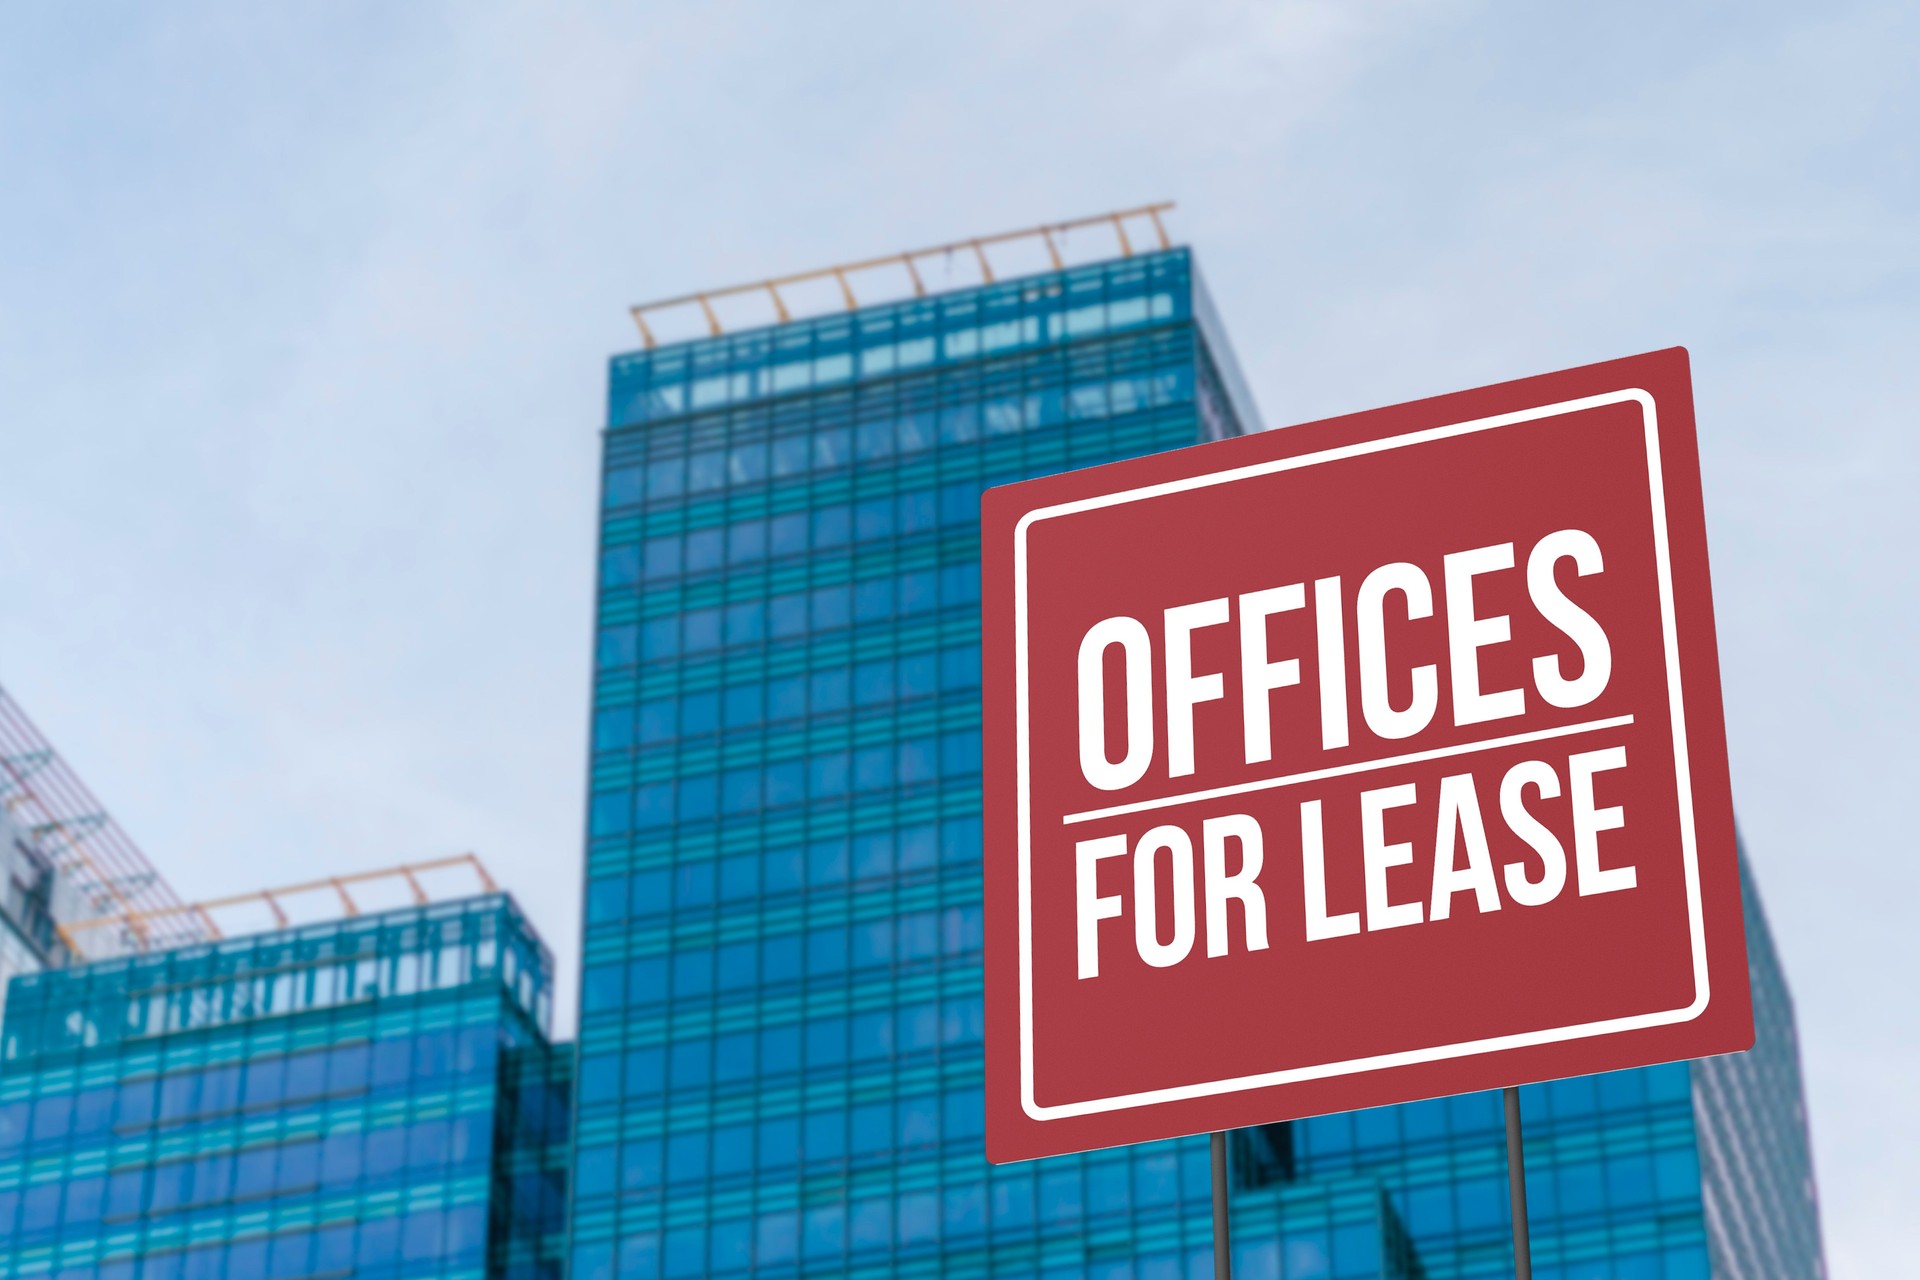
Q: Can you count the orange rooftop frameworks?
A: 2